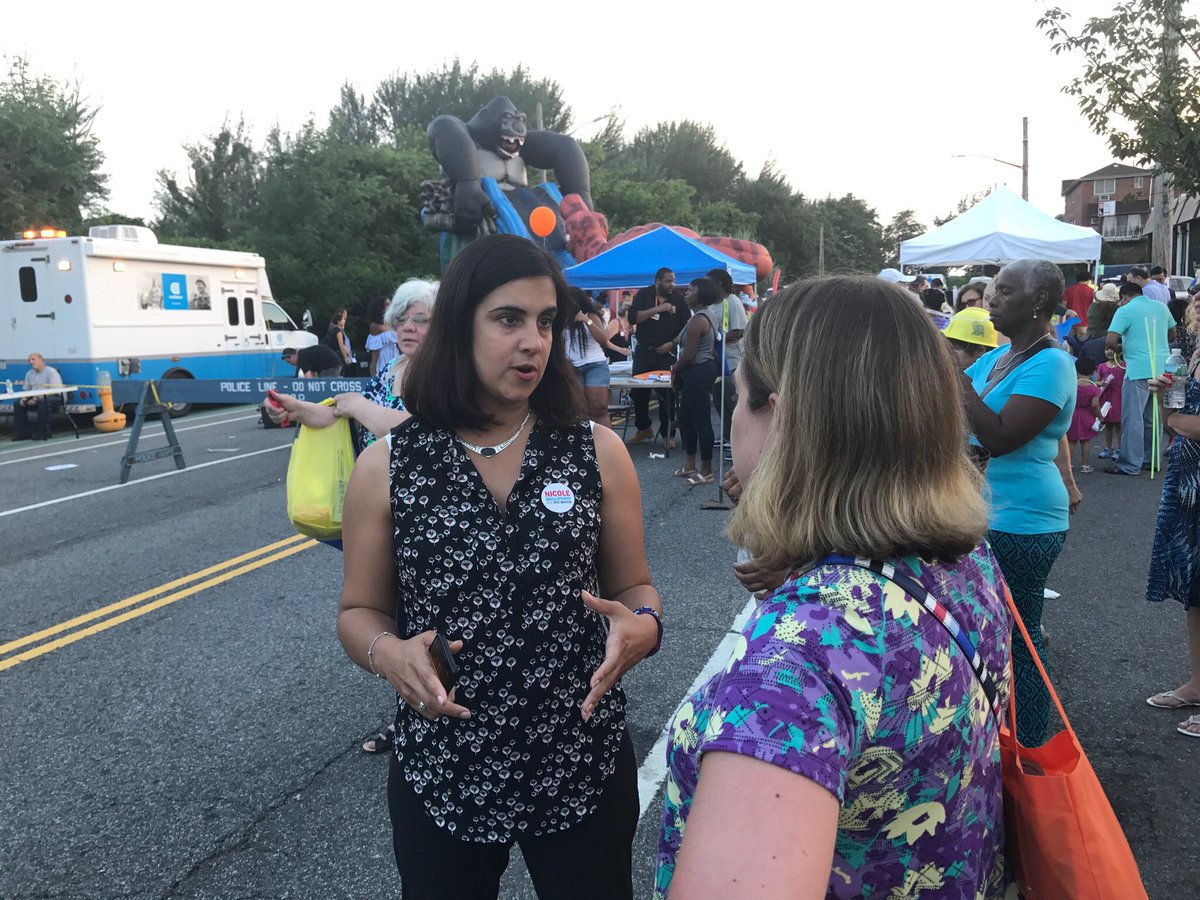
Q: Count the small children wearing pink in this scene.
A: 2